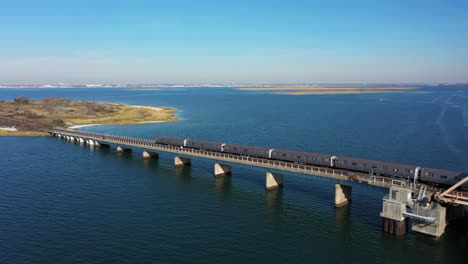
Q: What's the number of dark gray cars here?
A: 6